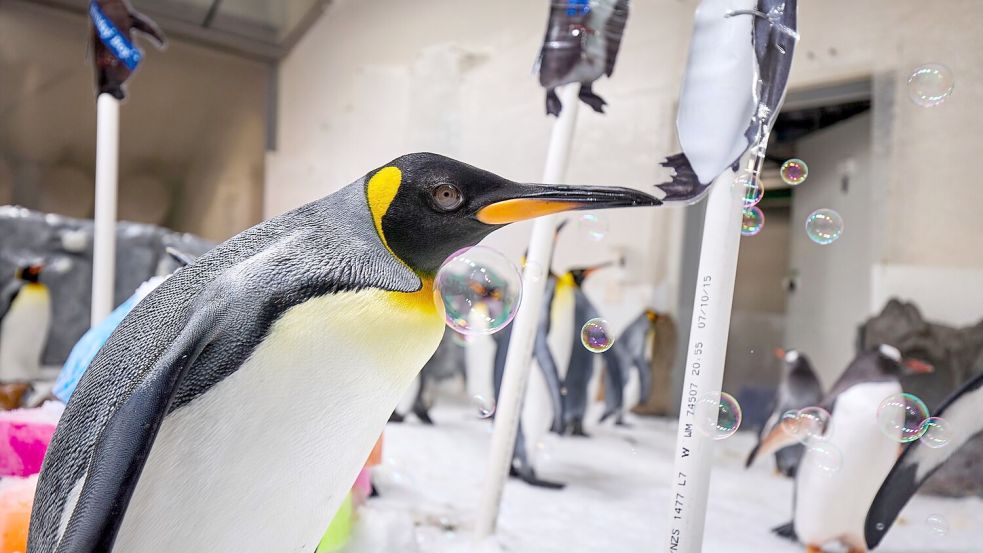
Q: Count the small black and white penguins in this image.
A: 2